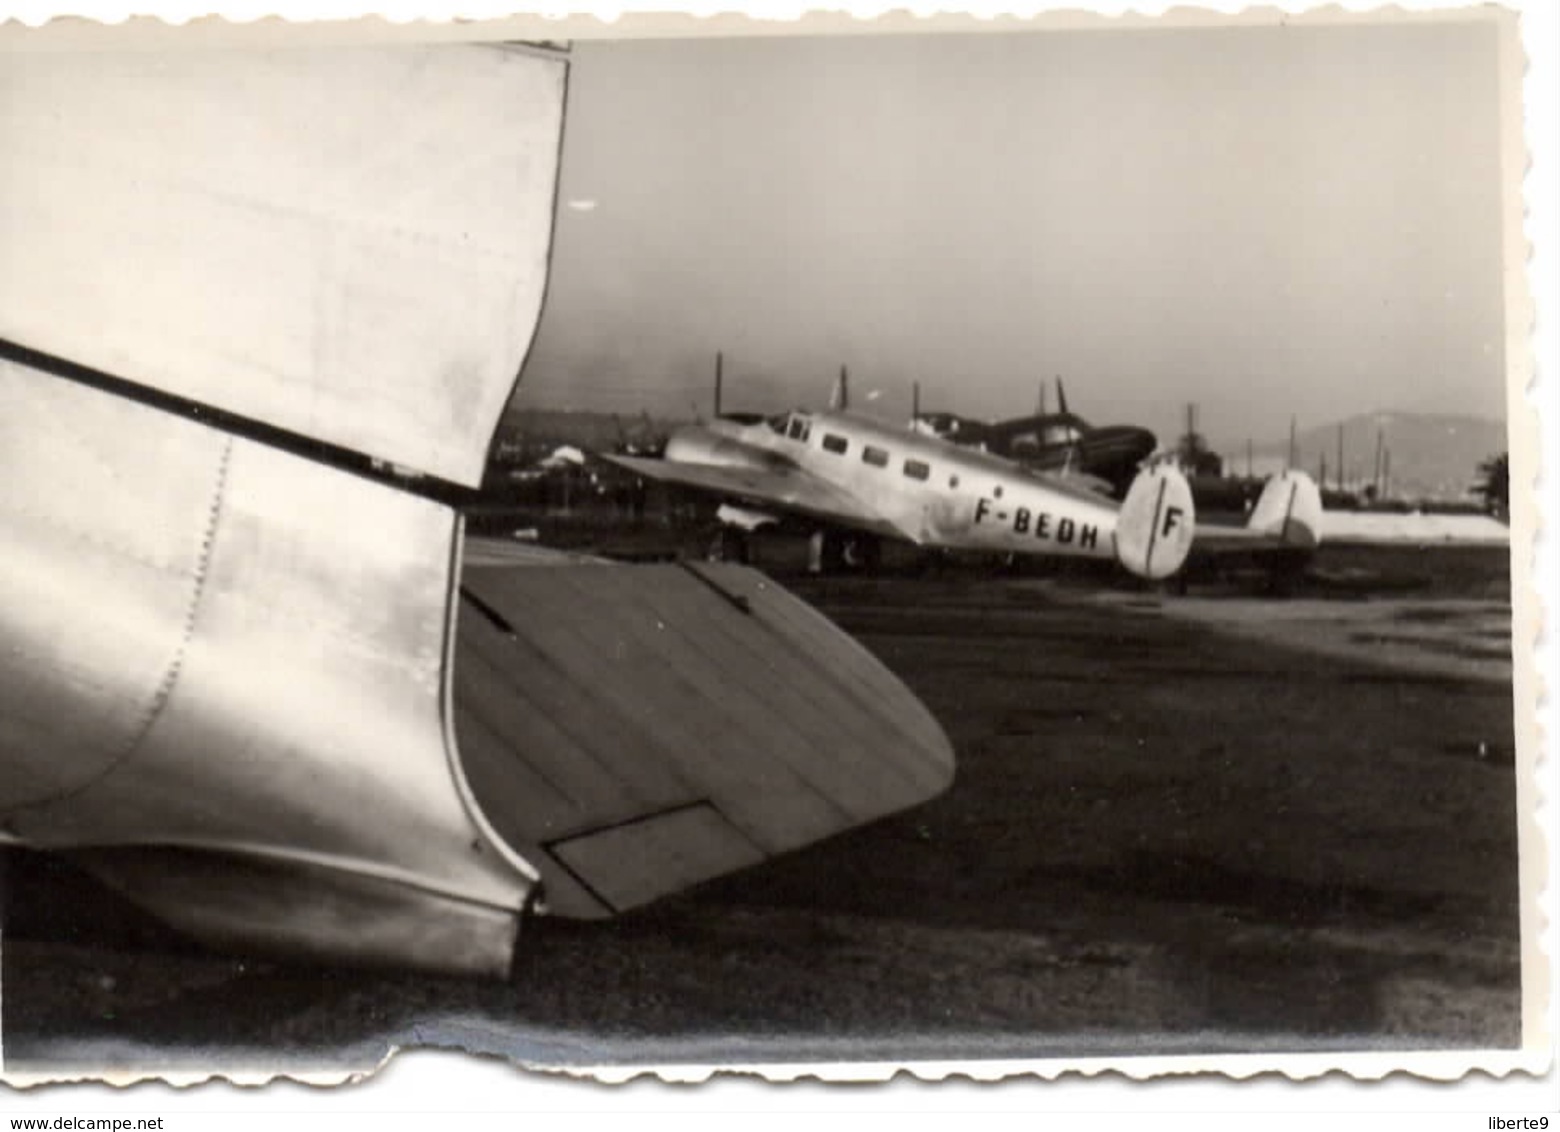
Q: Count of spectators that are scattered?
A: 0